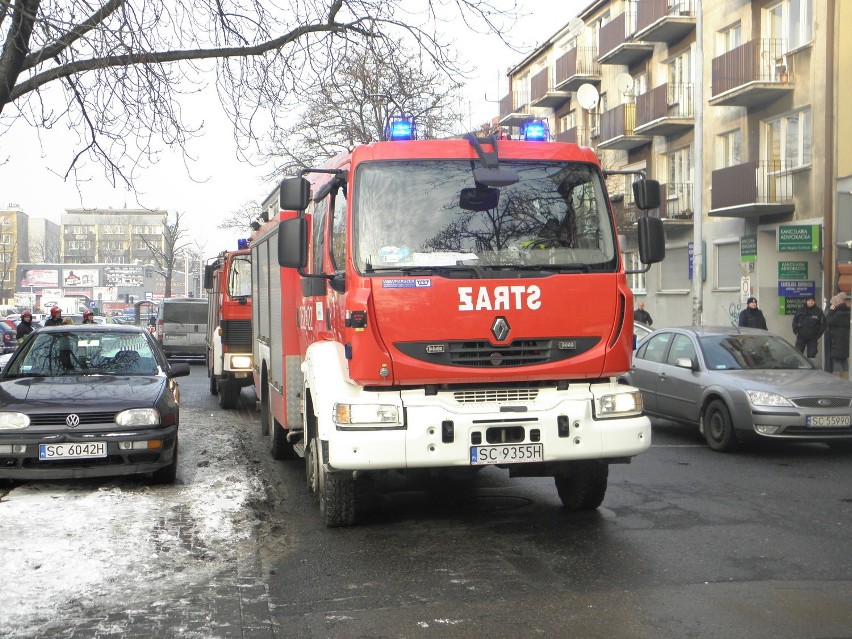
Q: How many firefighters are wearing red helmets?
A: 3